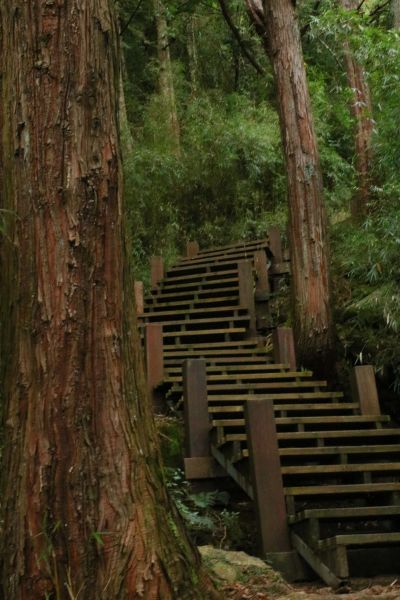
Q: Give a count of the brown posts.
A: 11